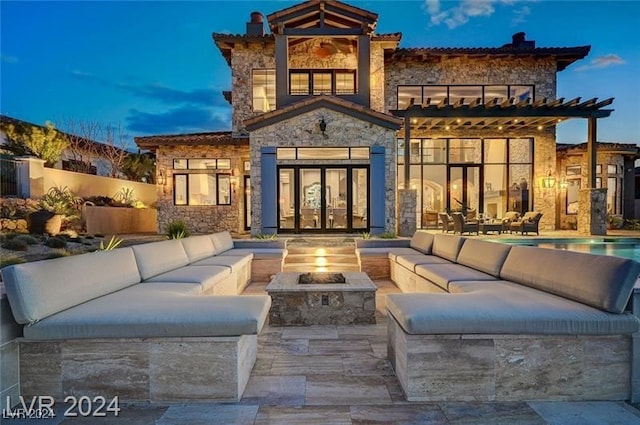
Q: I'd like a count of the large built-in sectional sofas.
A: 2